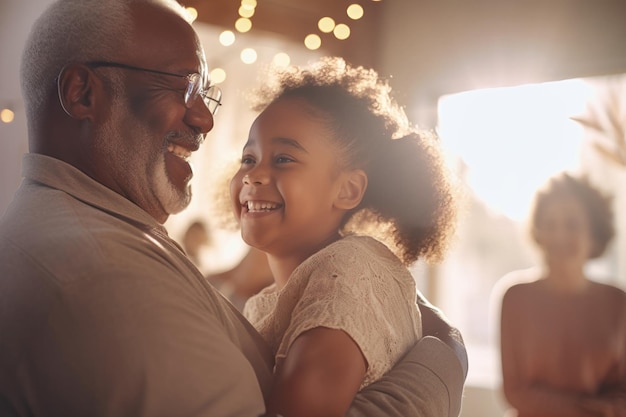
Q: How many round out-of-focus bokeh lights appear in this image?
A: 13